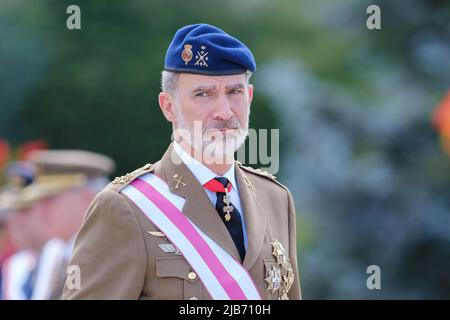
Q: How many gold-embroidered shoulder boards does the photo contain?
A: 2